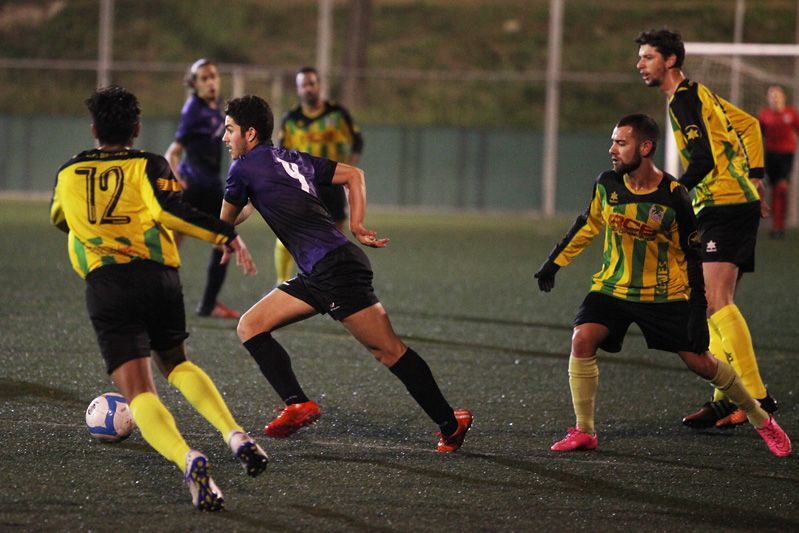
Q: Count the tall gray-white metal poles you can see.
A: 4